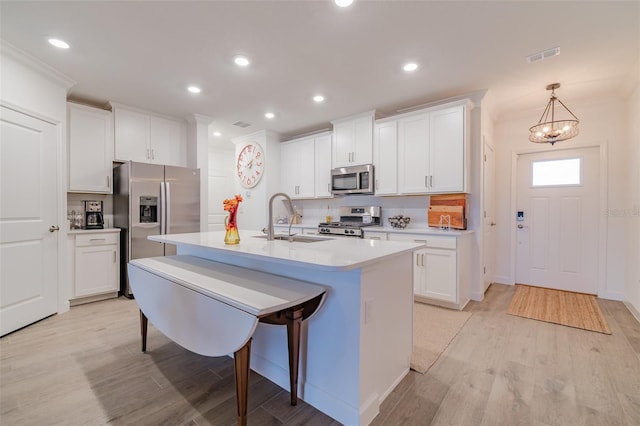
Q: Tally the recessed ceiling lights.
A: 8